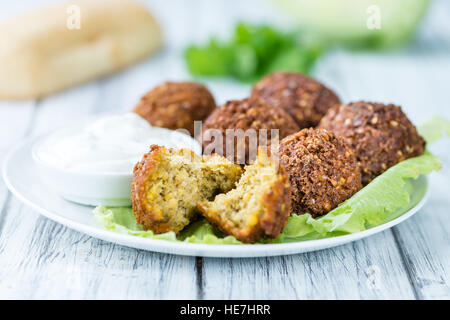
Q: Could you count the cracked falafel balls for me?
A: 1